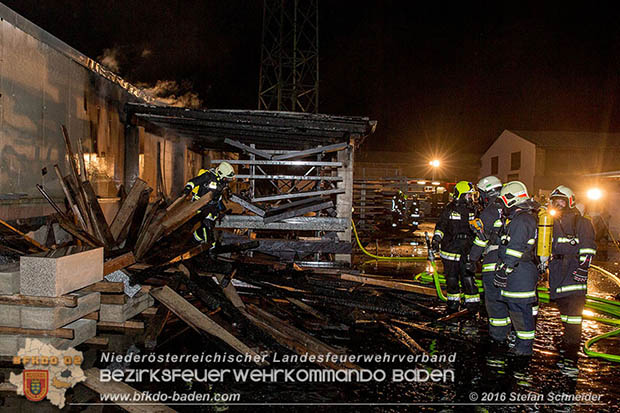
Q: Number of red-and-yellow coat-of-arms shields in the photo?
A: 1